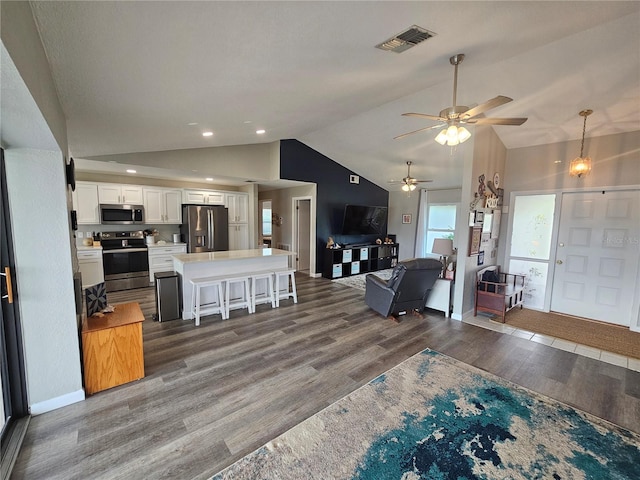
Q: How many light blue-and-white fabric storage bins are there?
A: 4